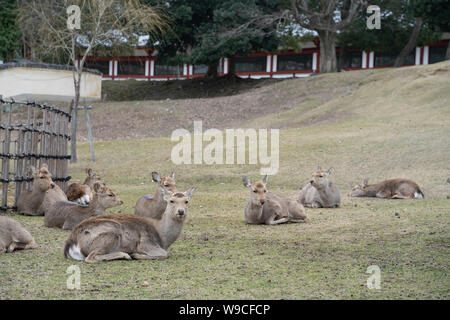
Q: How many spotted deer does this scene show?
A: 9